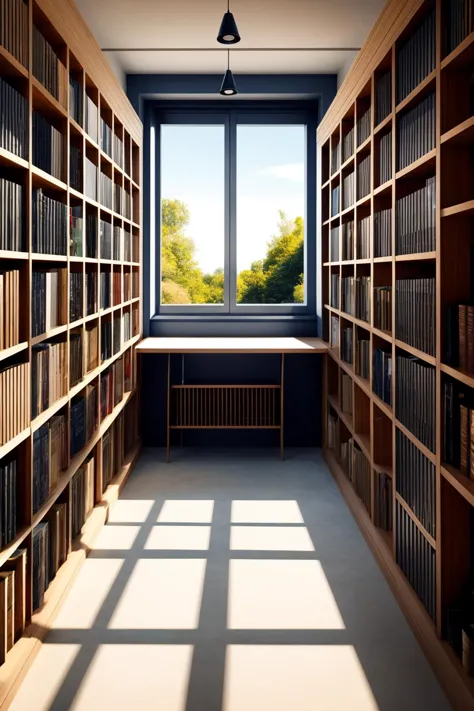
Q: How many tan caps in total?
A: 0